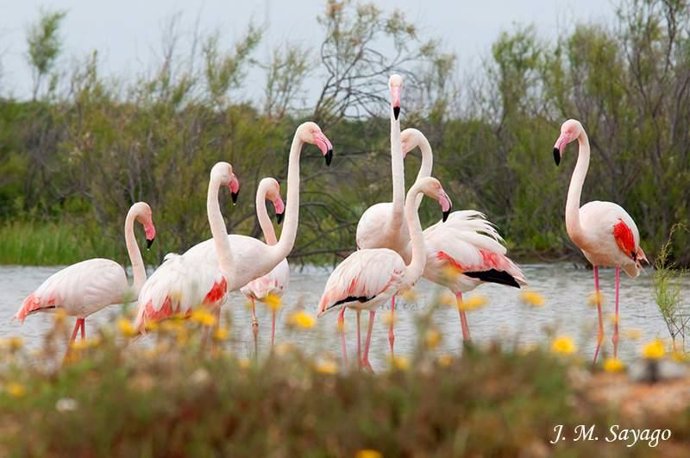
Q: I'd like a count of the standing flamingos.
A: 8